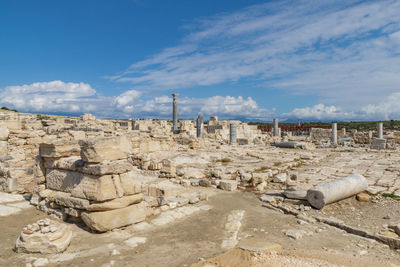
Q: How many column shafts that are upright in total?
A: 6